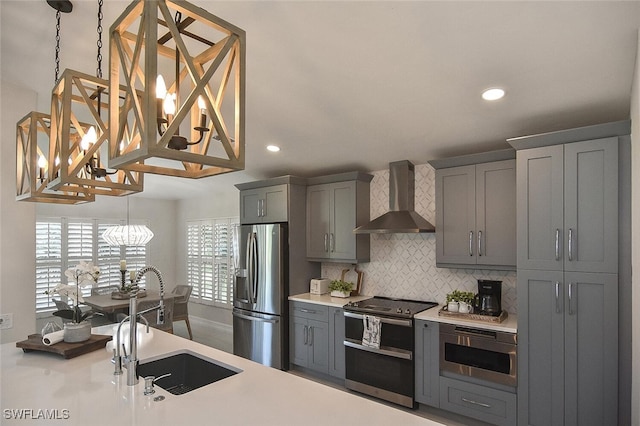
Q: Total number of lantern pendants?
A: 3